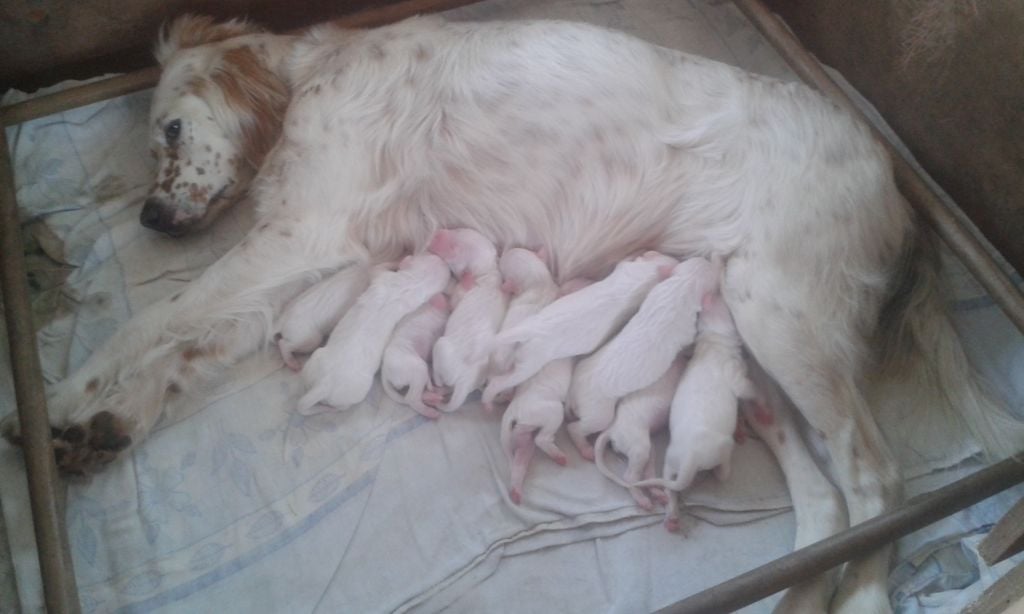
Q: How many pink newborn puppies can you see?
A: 10